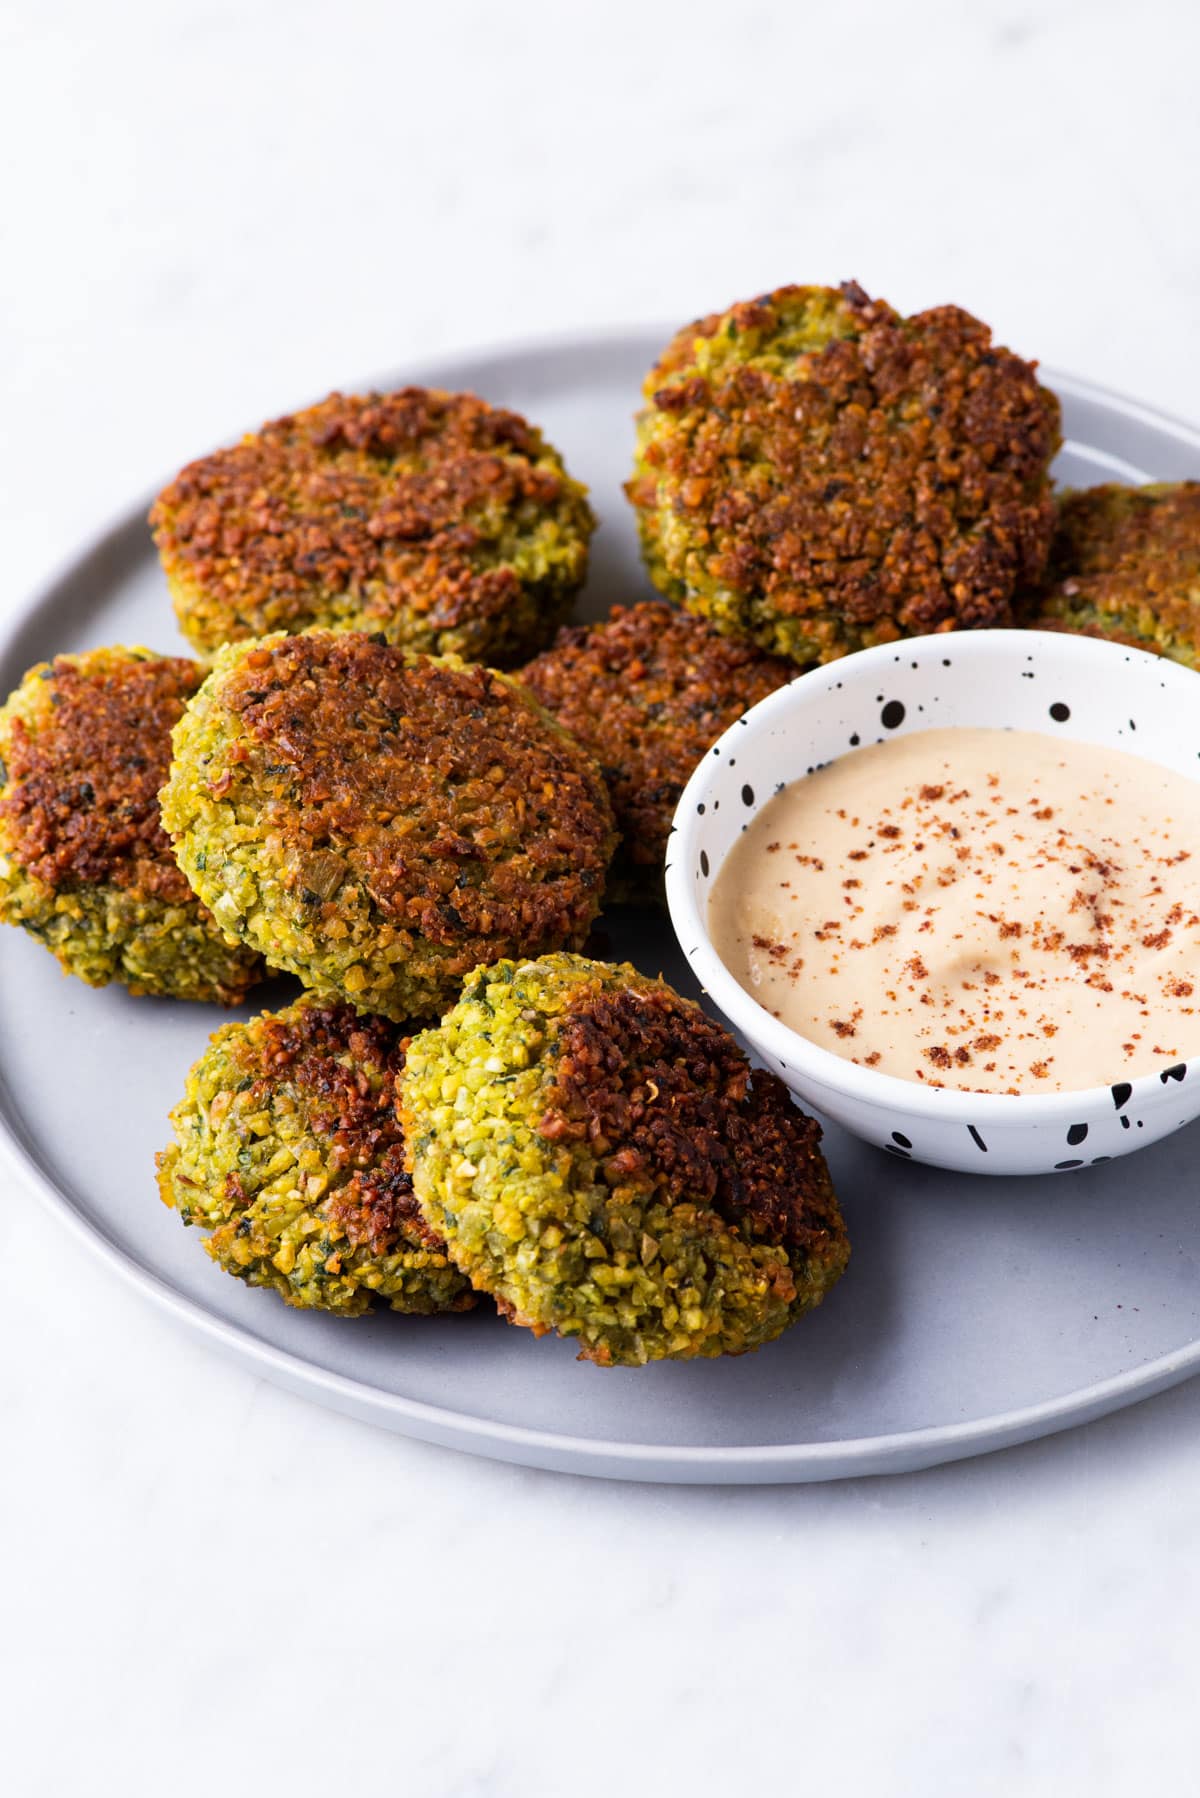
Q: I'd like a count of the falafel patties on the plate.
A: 8